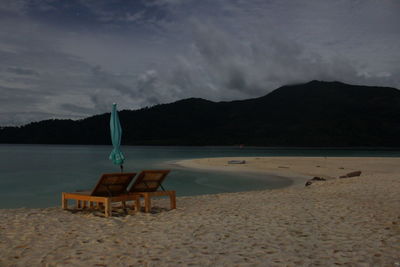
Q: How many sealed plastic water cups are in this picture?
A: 0